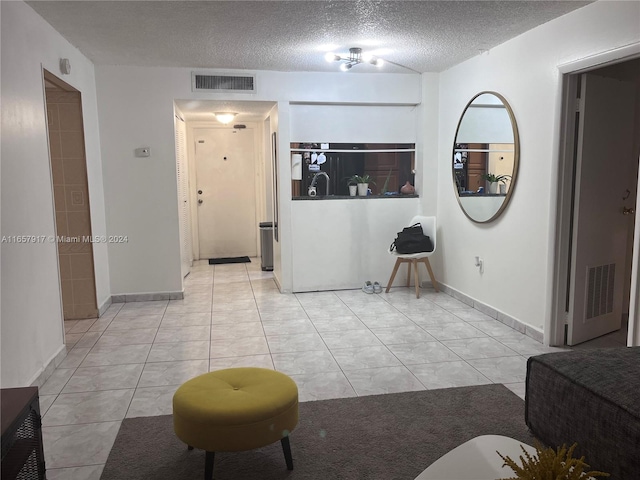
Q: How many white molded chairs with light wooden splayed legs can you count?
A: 1